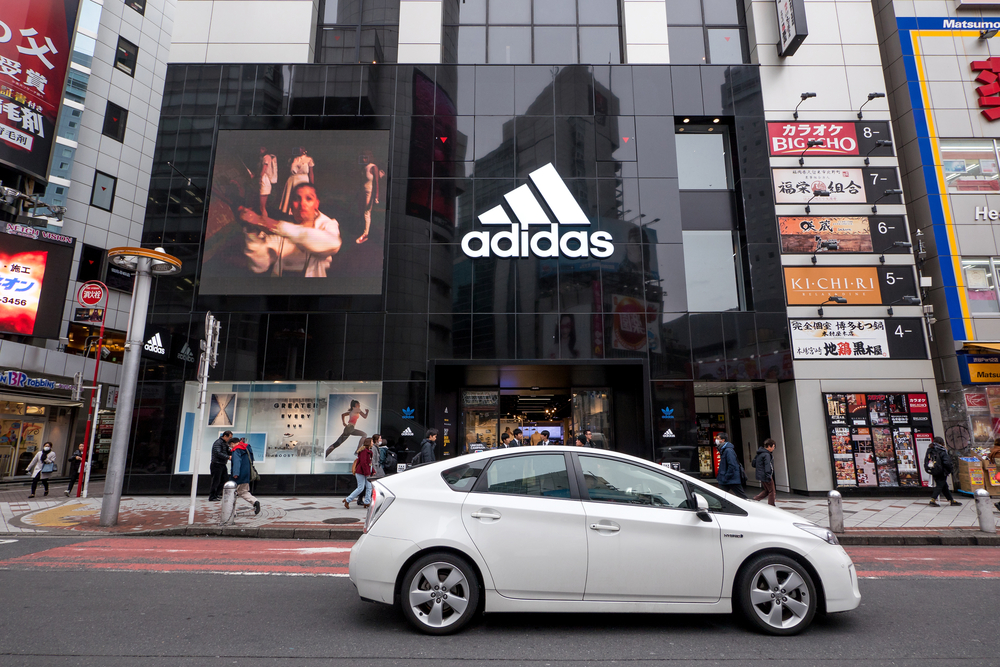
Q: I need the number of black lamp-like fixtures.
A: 10